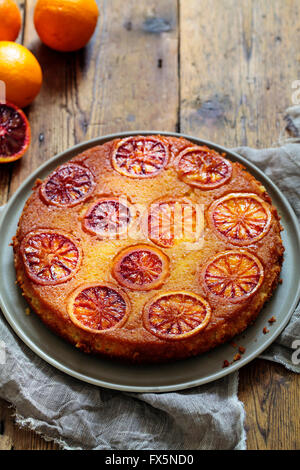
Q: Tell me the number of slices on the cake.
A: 11